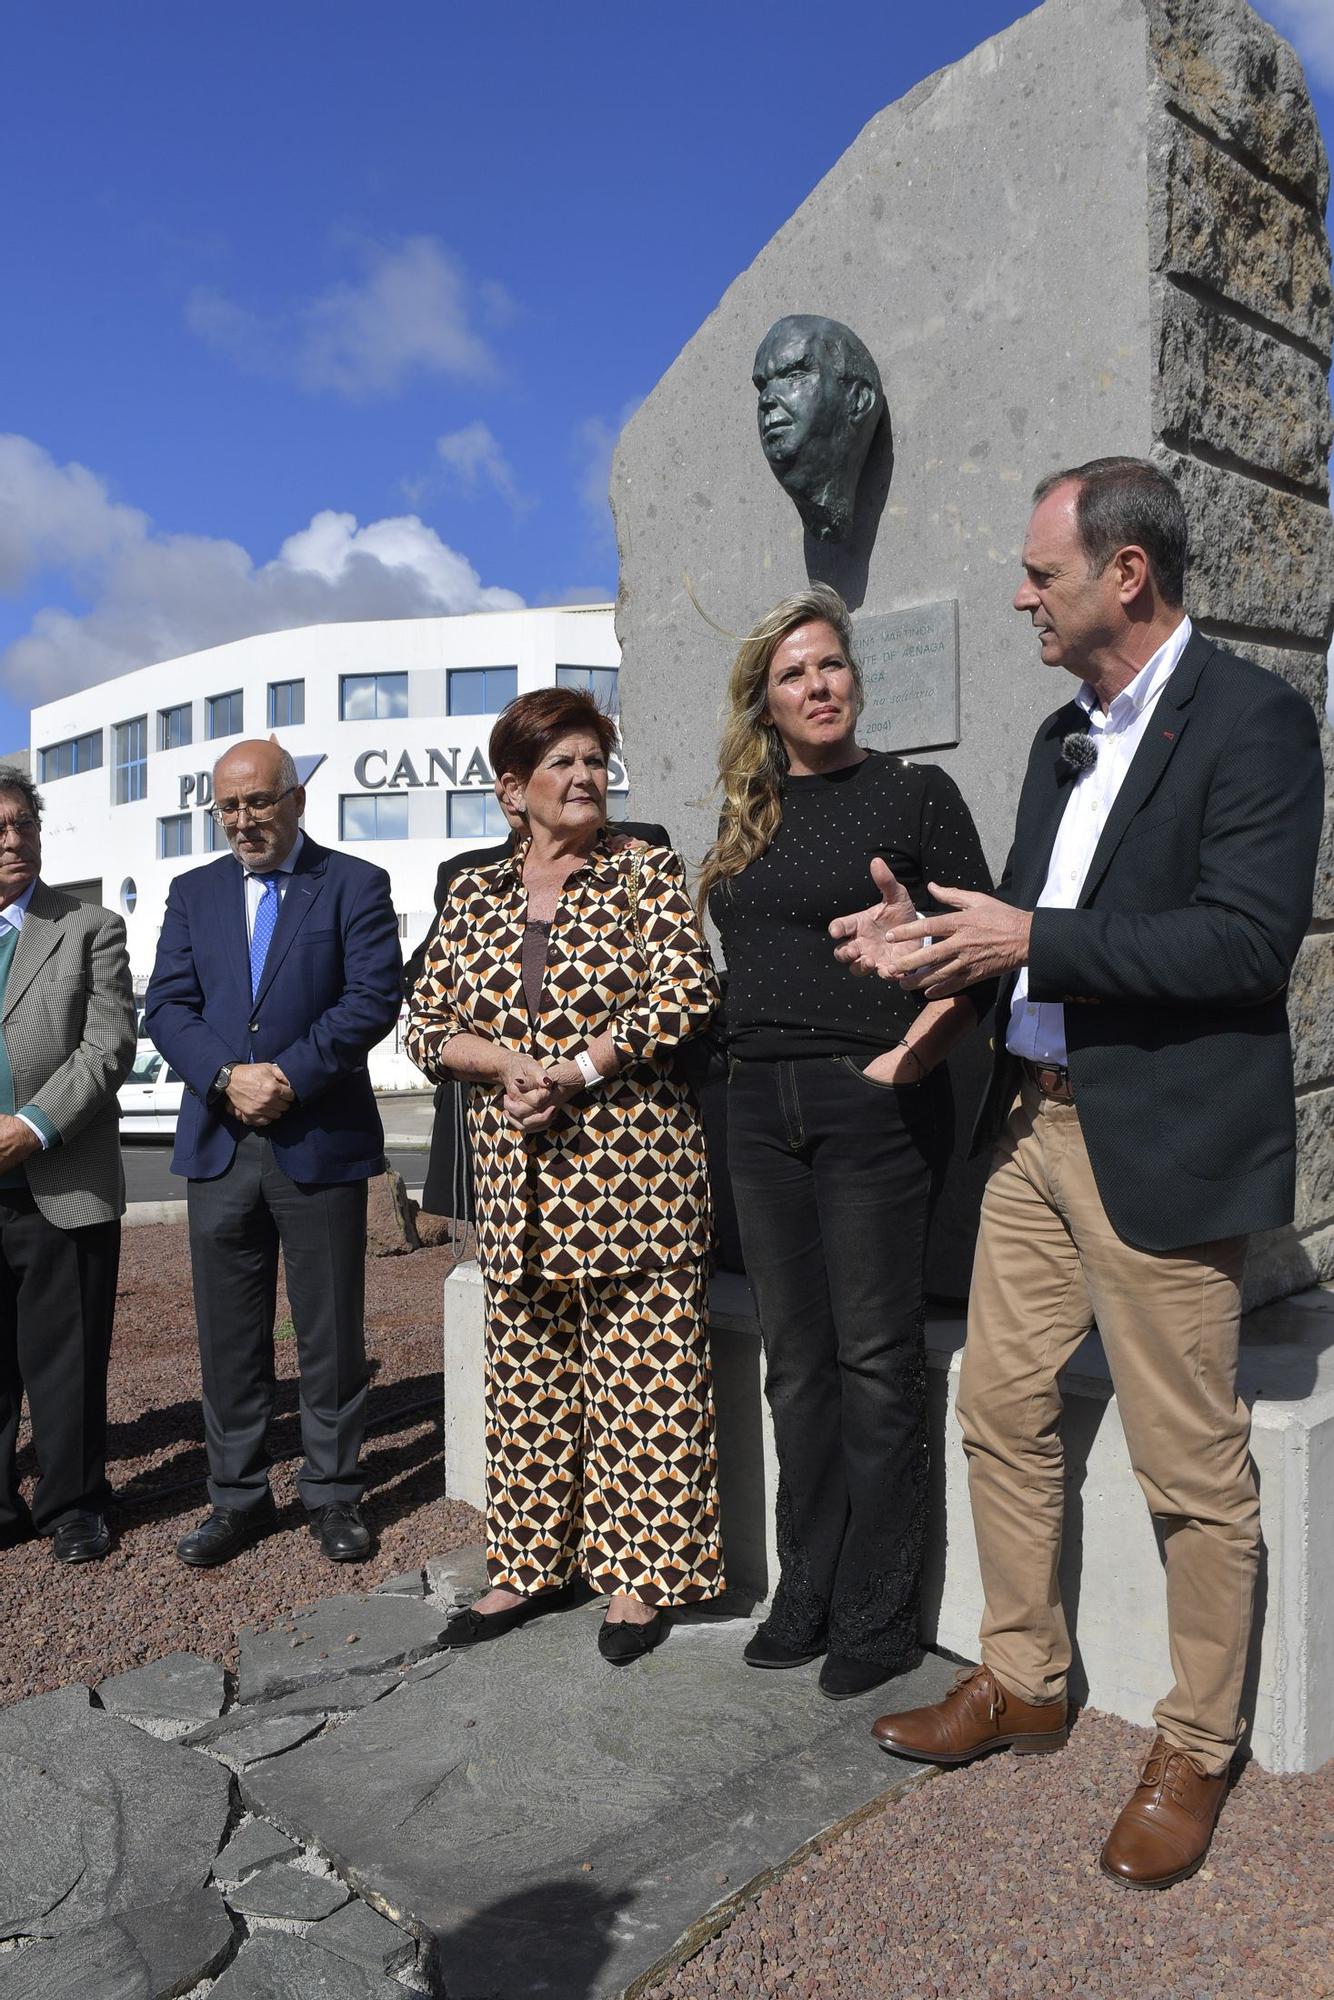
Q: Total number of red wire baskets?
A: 0